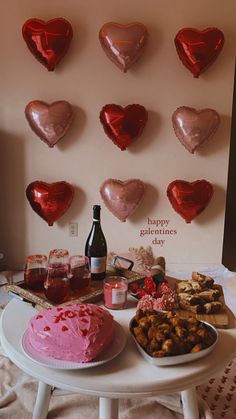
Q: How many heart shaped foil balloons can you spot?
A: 9